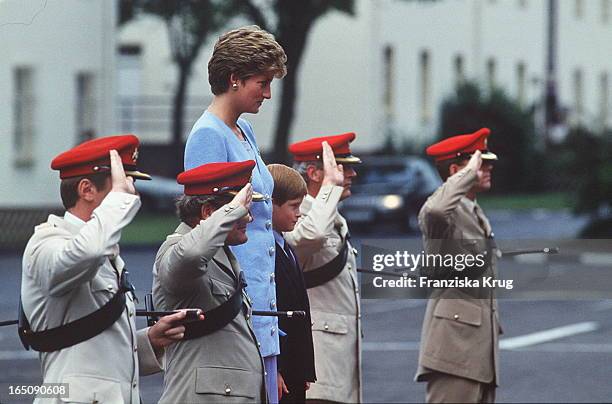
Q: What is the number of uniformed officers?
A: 4